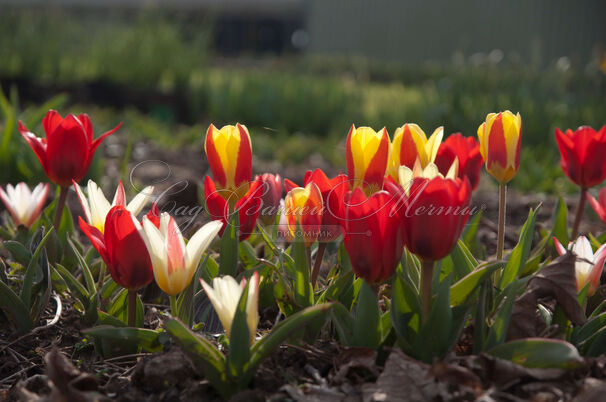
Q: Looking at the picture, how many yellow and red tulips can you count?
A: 5